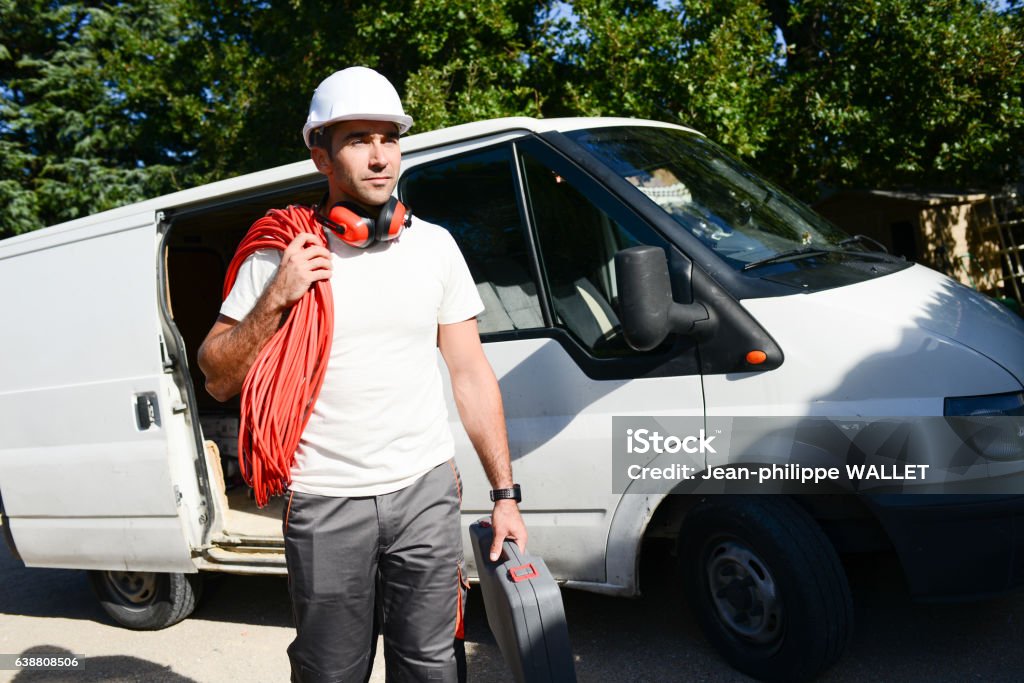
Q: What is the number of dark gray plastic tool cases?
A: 1